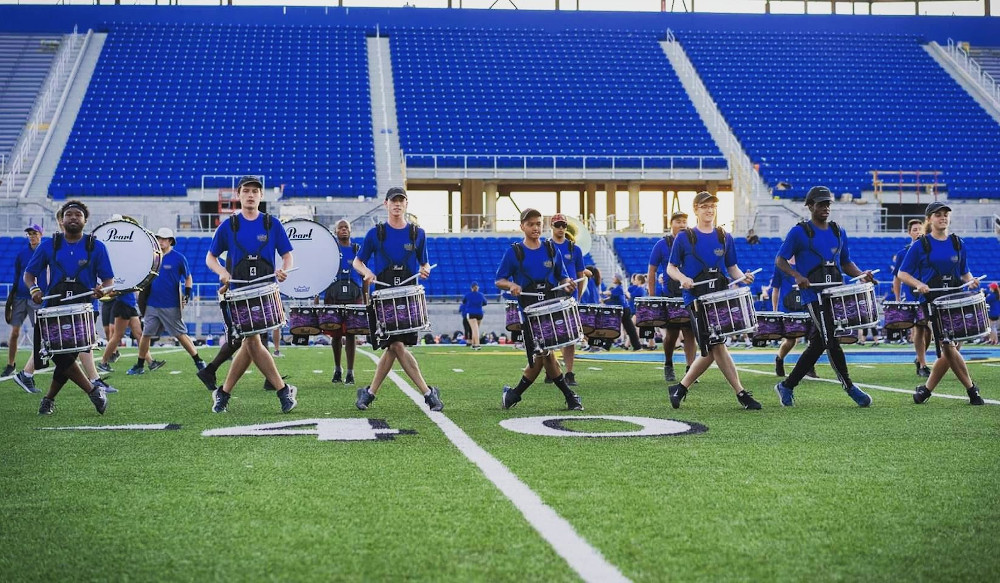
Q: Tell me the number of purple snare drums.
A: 7